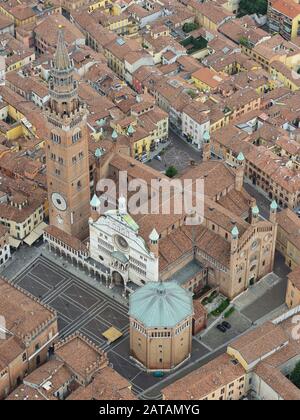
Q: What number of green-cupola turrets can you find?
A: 10